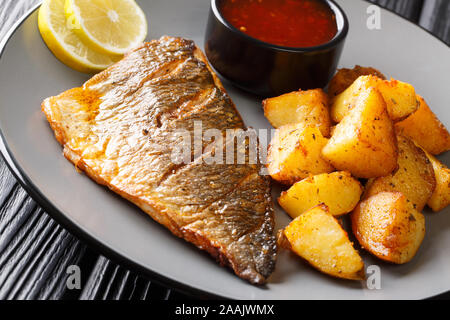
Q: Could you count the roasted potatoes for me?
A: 11